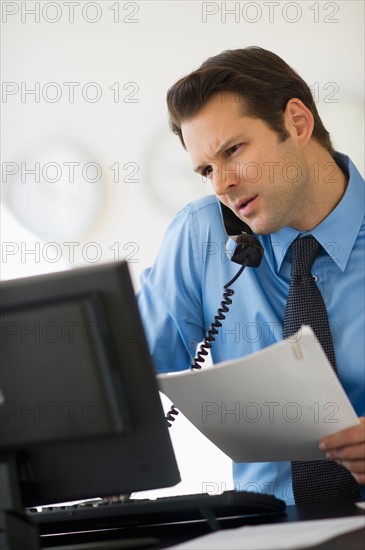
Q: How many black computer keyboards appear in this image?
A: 1